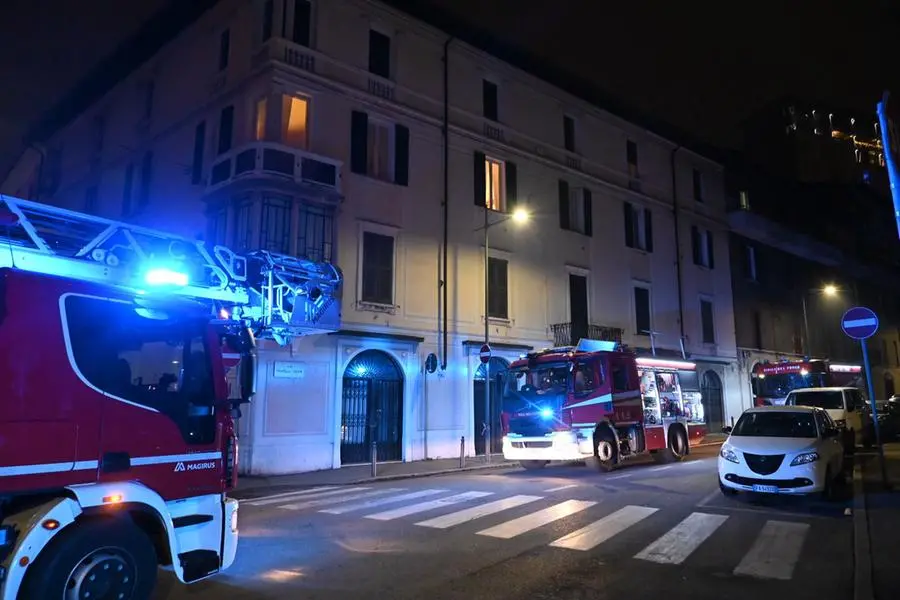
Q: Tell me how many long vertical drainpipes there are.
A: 2